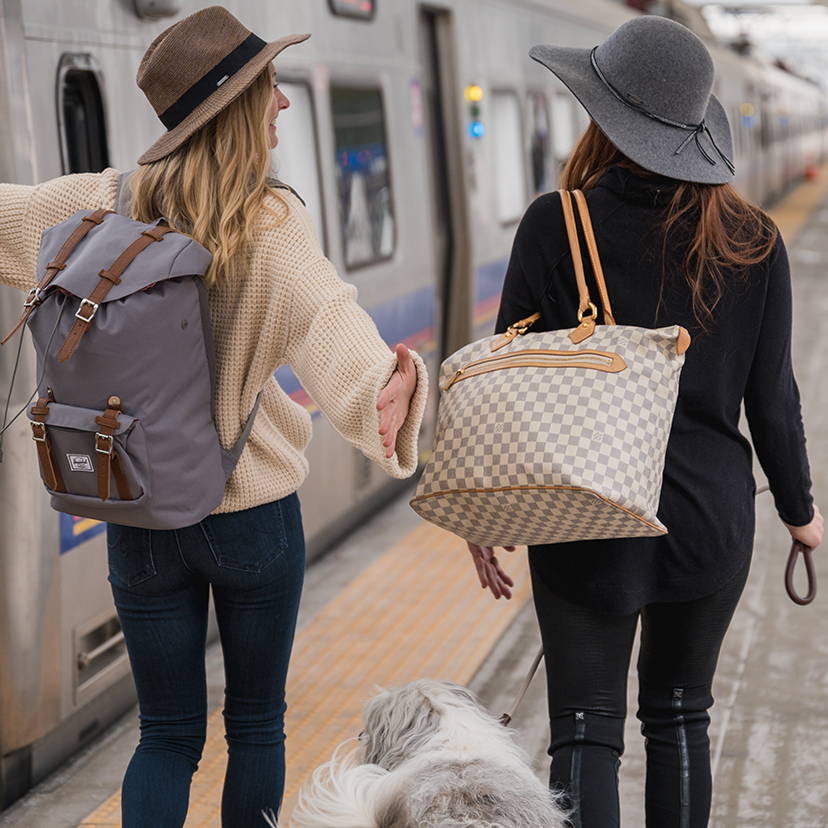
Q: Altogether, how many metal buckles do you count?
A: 4